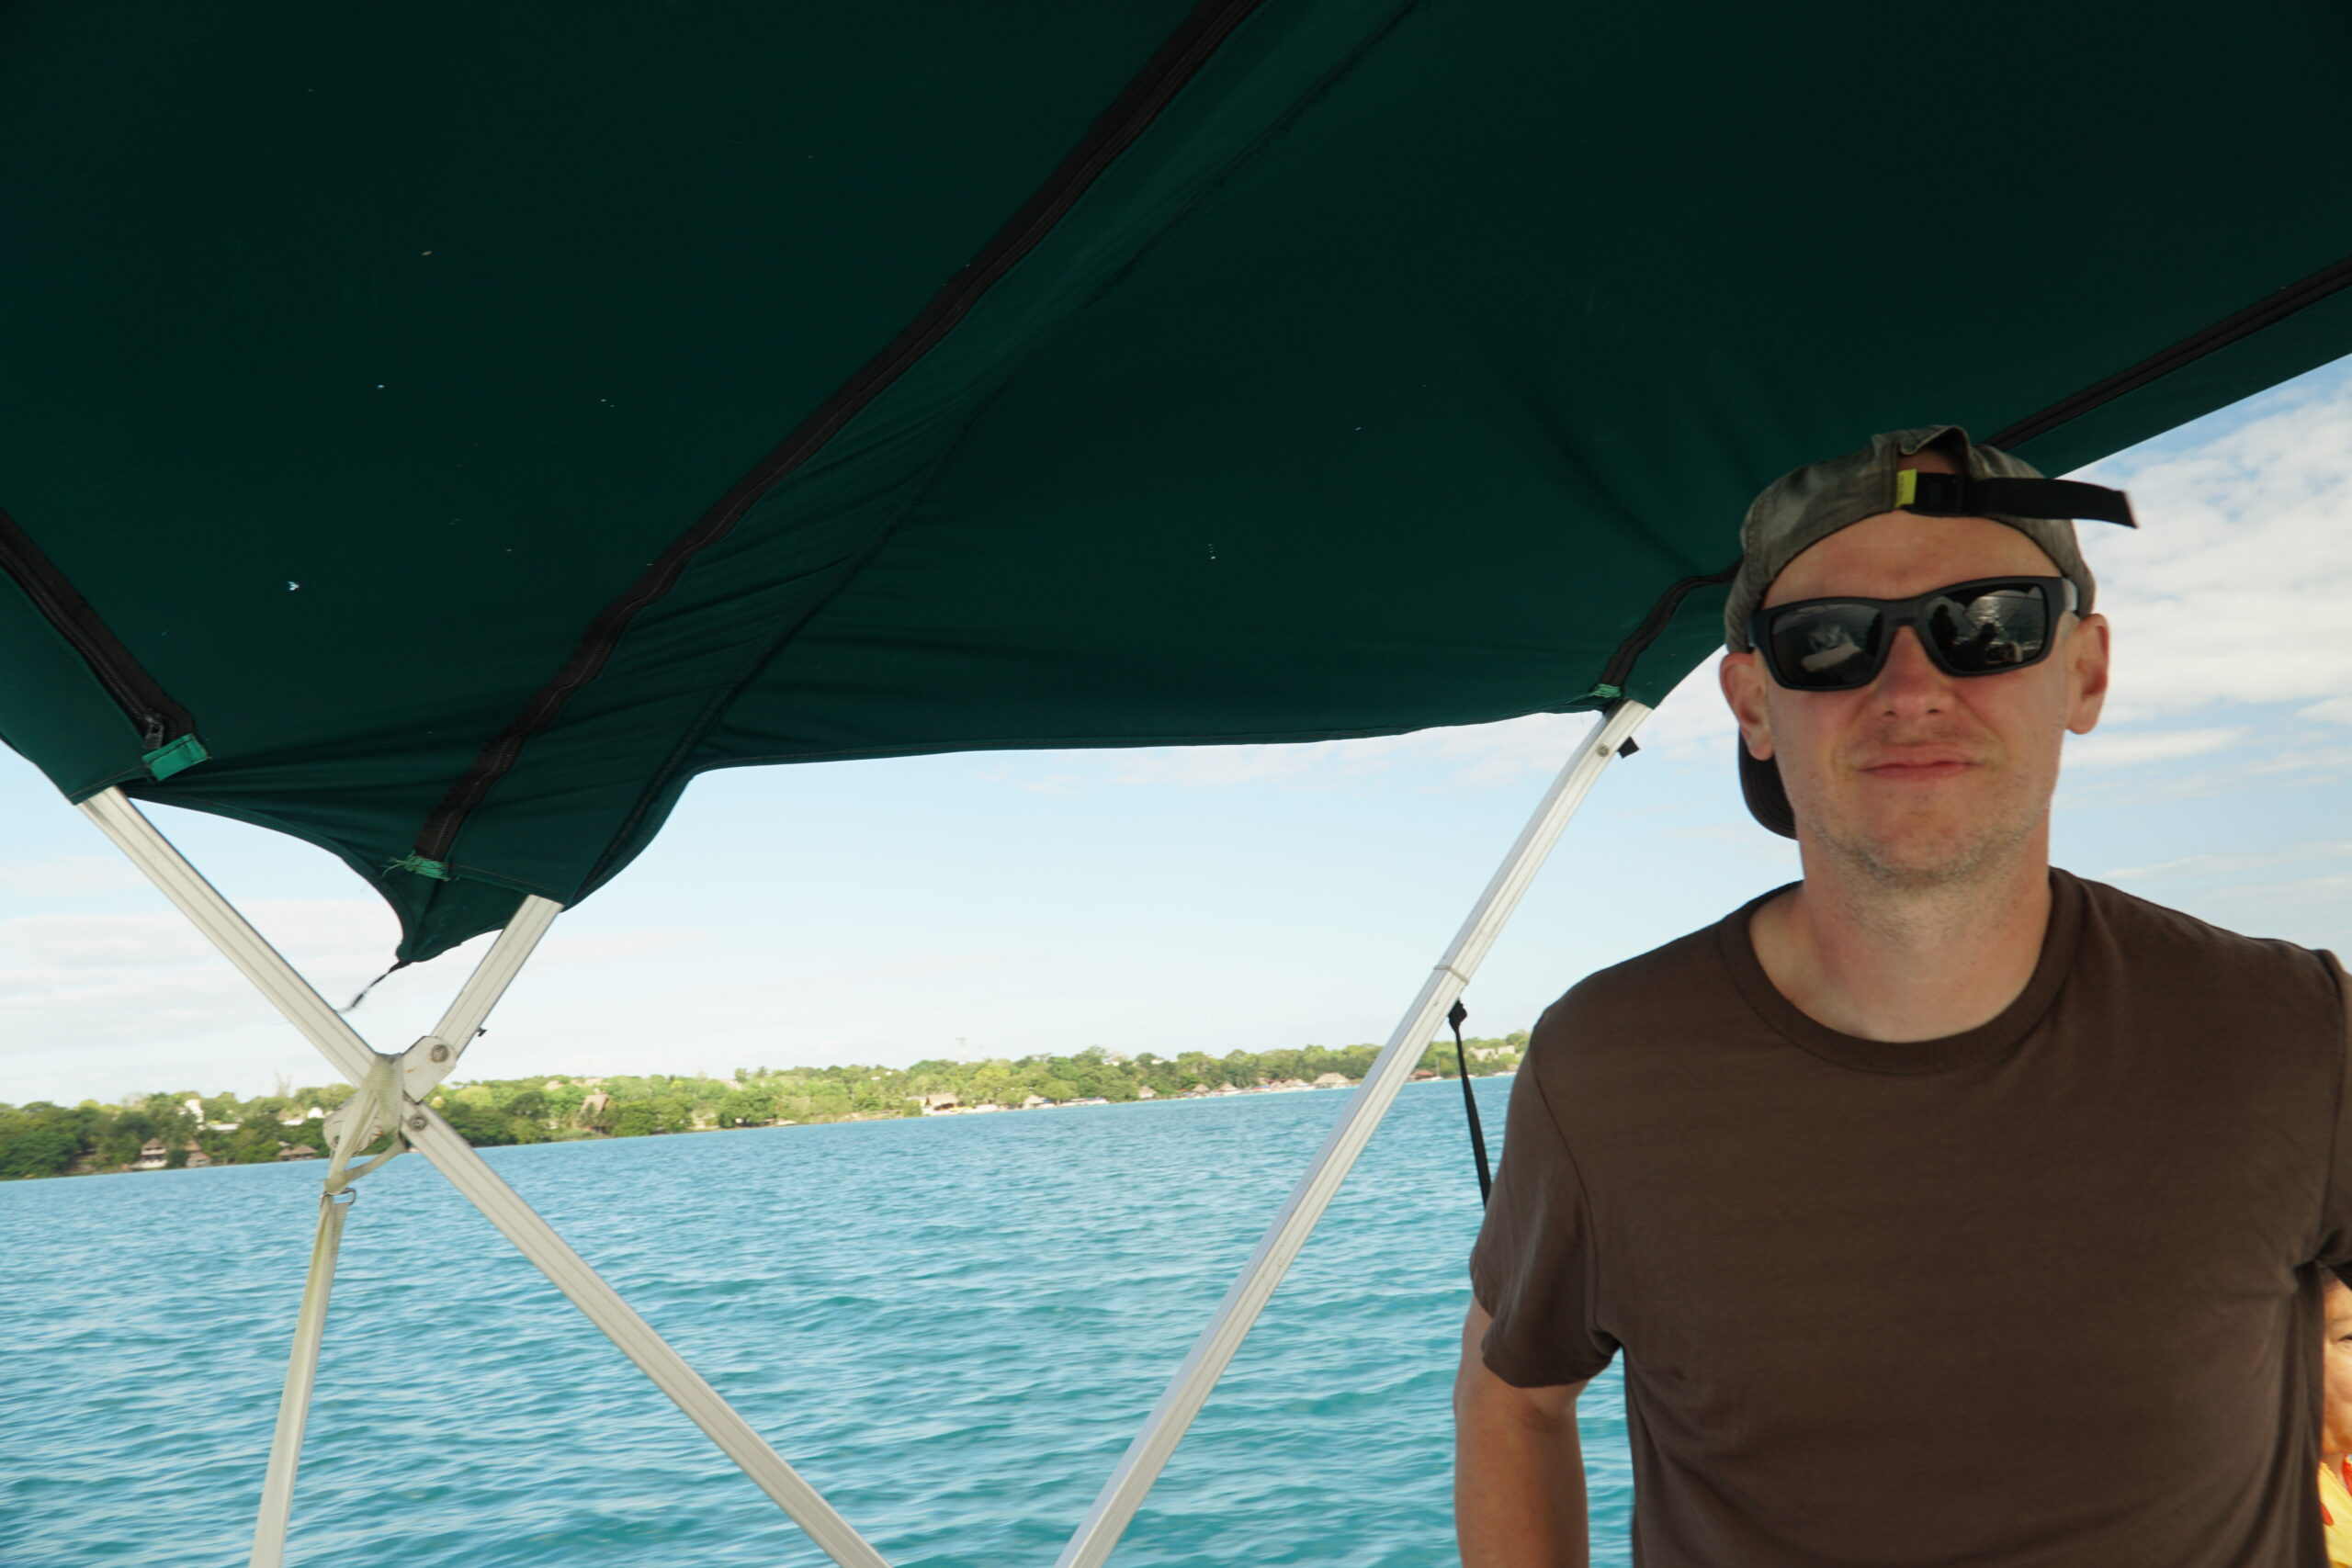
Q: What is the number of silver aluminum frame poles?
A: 3